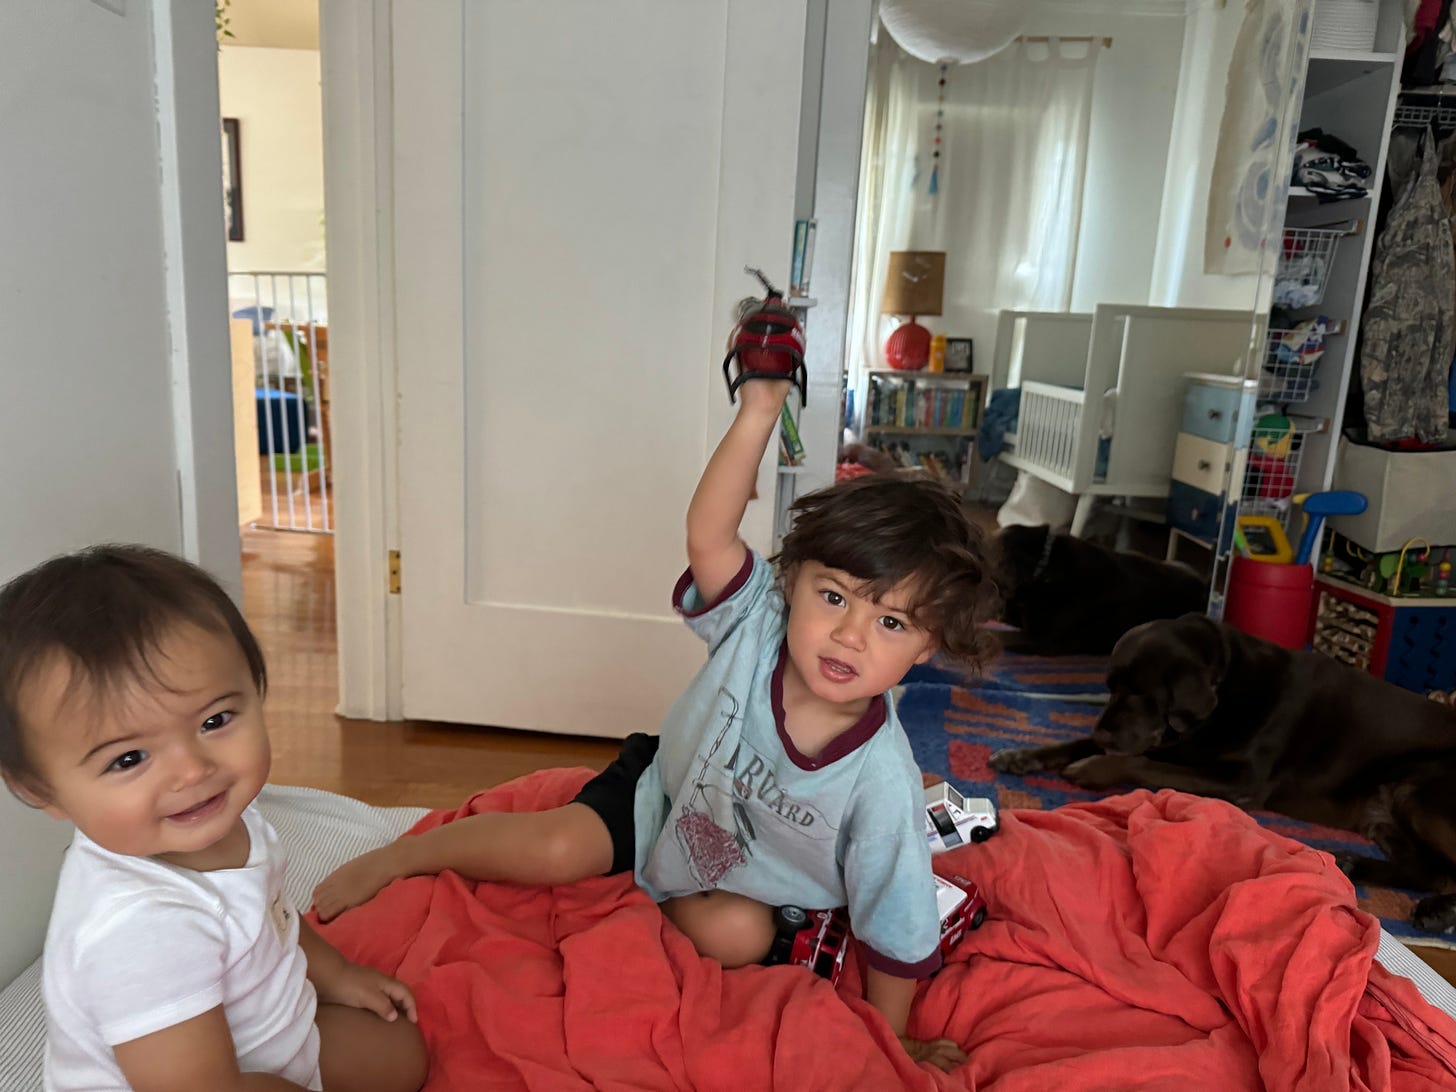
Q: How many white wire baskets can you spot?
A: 3